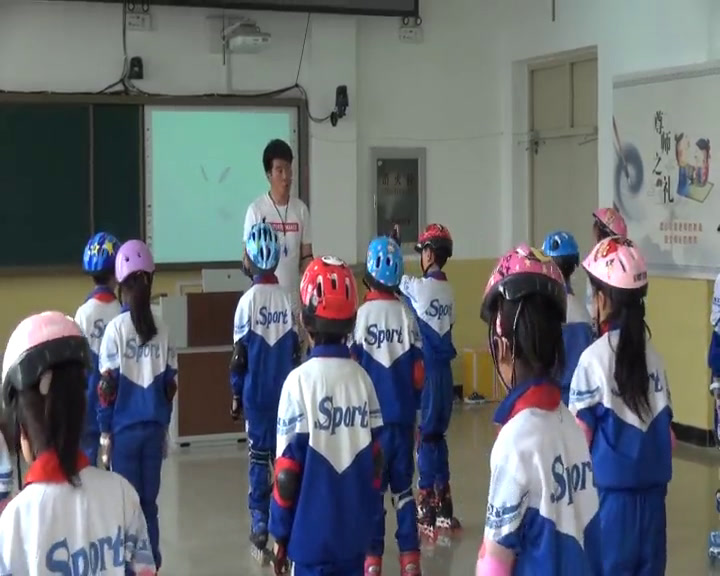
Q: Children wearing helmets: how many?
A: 11